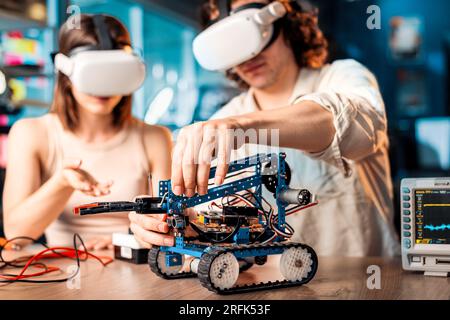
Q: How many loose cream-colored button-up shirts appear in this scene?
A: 1